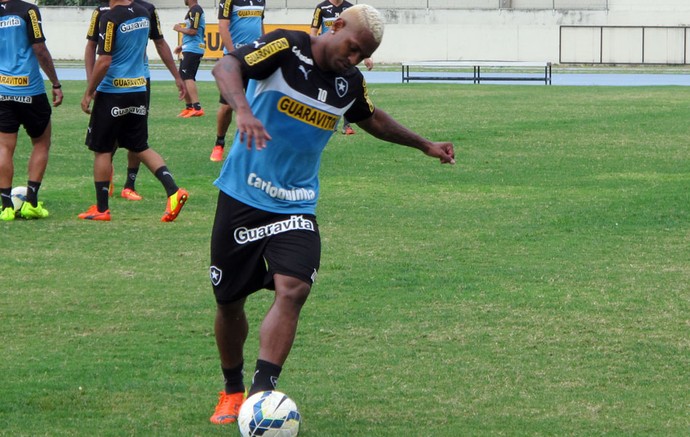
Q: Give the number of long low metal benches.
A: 1